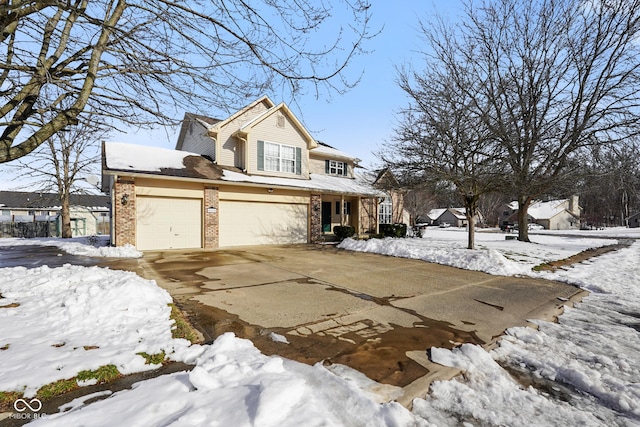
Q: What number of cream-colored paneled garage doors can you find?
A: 2